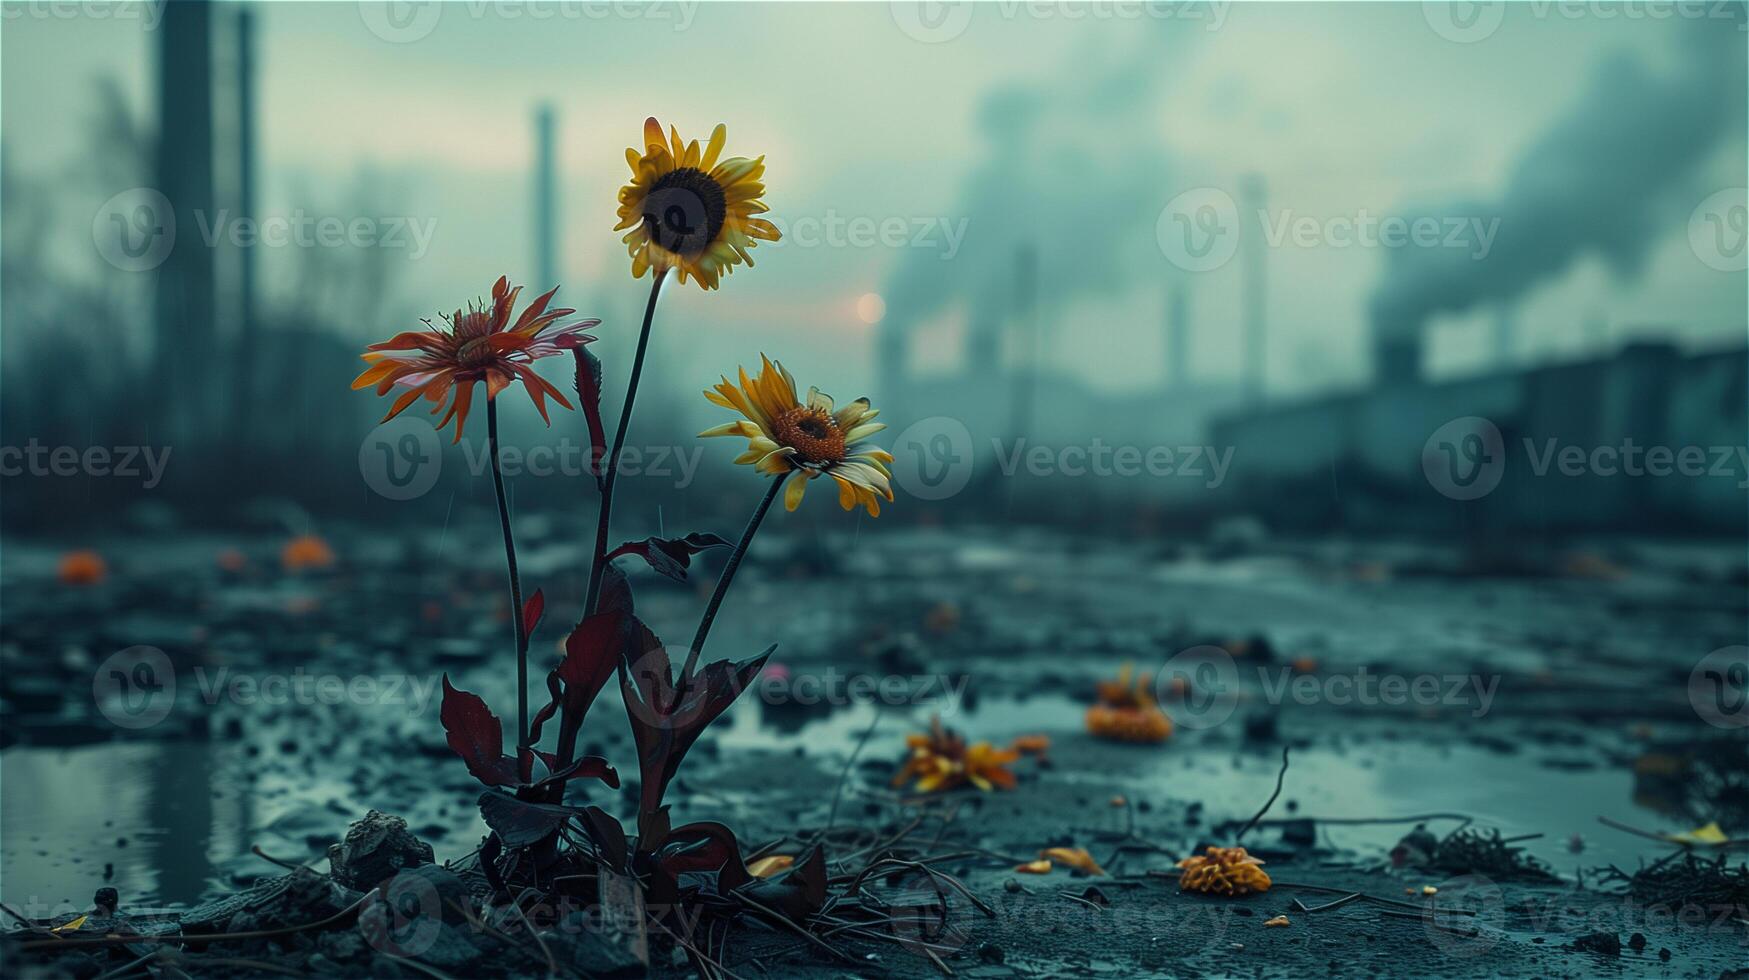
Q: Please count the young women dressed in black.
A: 0